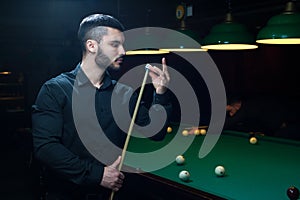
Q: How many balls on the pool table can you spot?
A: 9